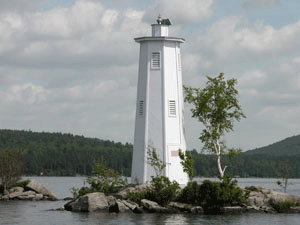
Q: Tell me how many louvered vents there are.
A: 3